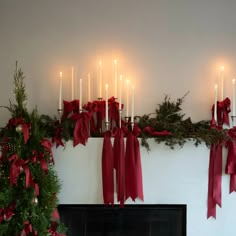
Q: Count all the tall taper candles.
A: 13